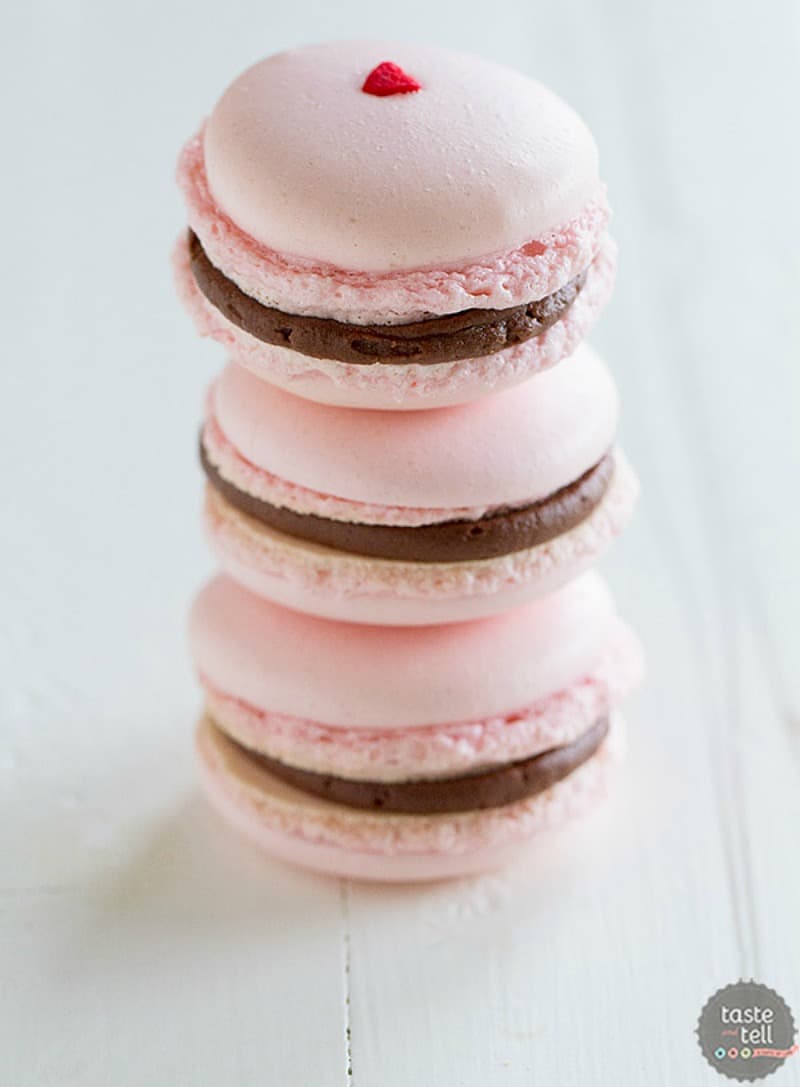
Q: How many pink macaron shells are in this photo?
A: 6